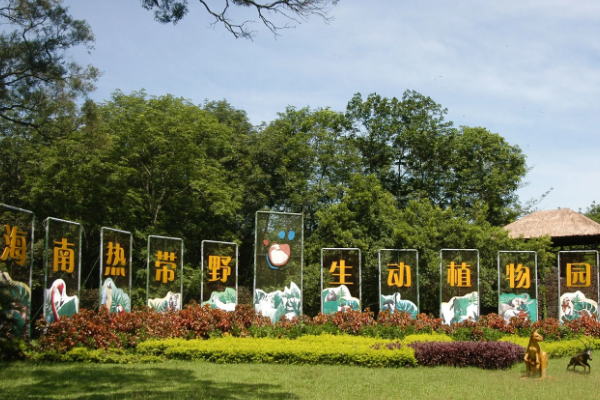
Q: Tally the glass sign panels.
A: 11